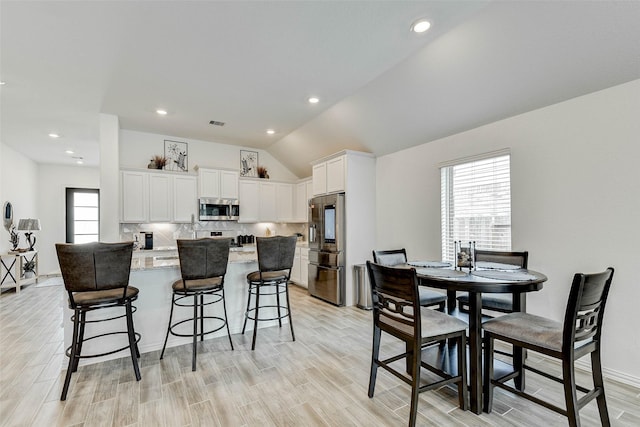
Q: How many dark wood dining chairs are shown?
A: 4